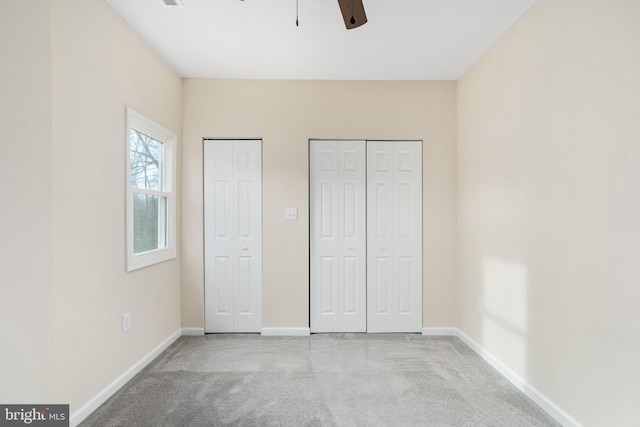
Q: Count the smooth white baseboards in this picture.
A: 5